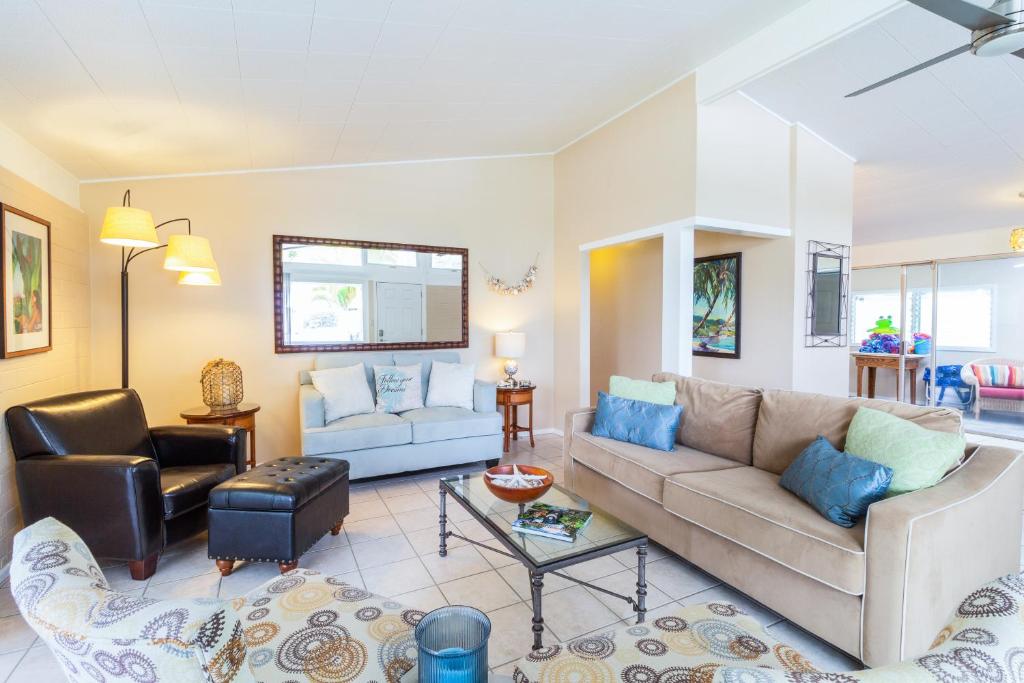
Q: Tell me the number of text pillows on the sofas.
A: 1